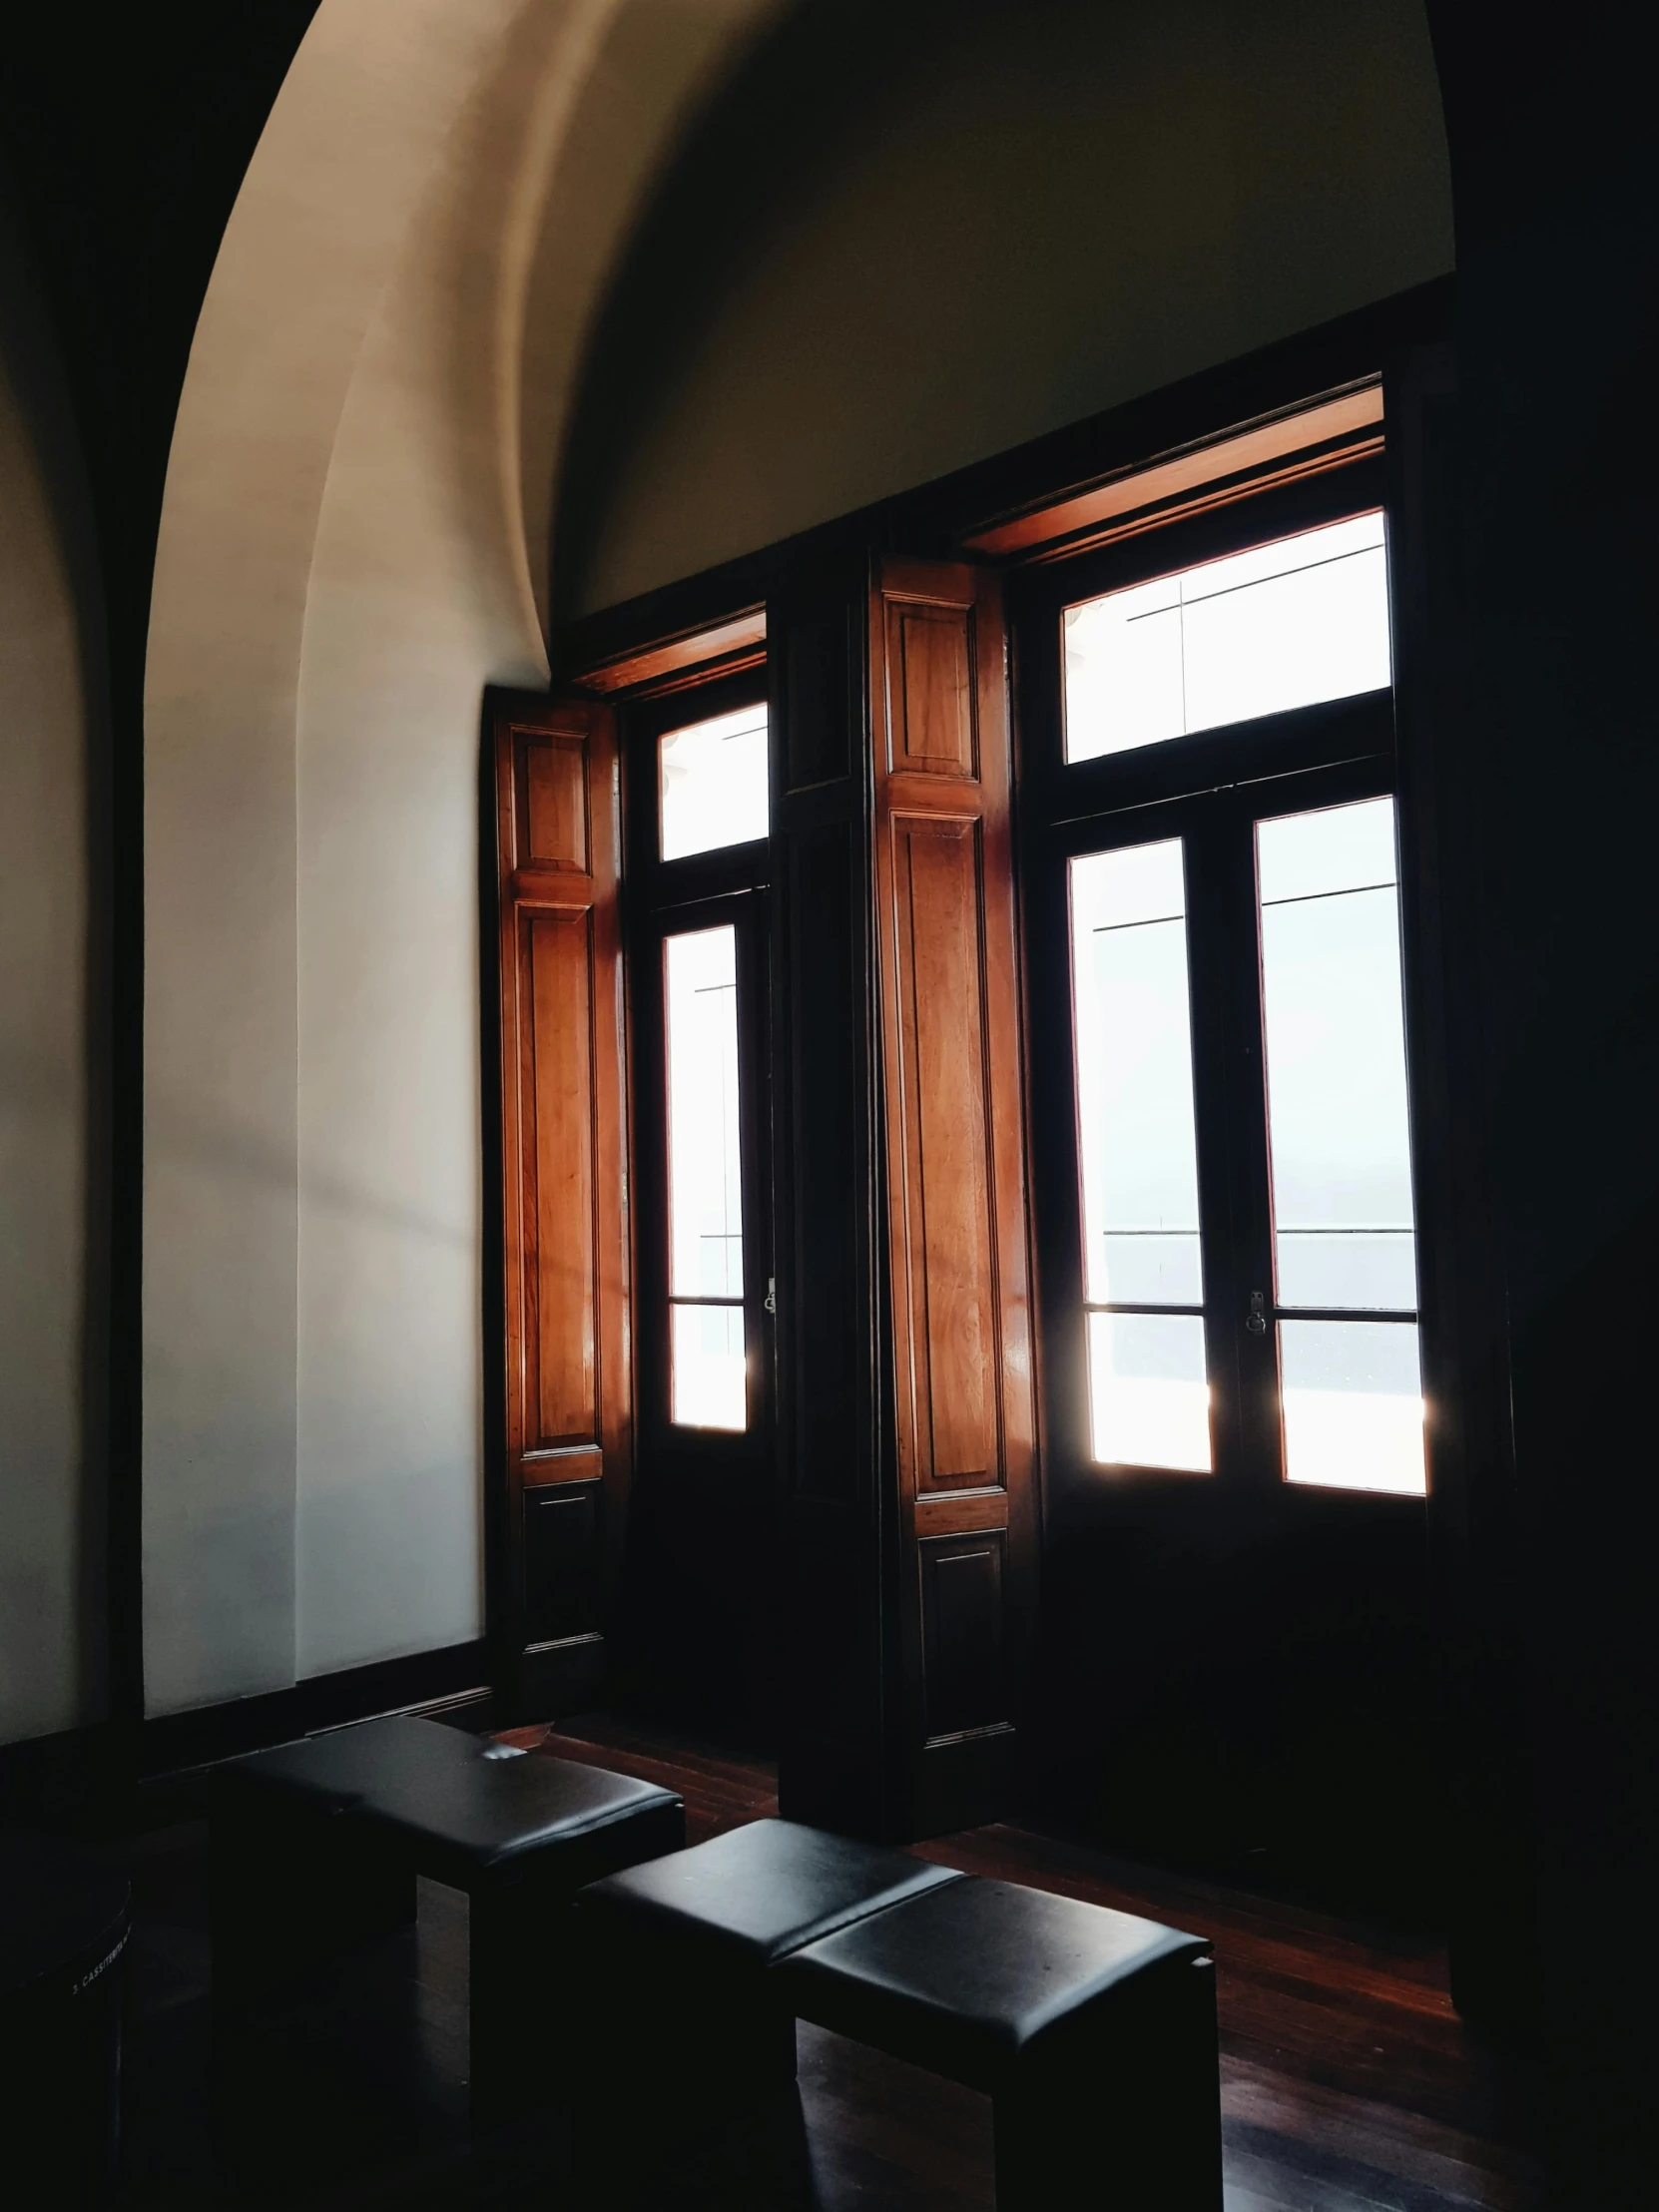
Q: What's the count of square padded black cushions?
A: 4